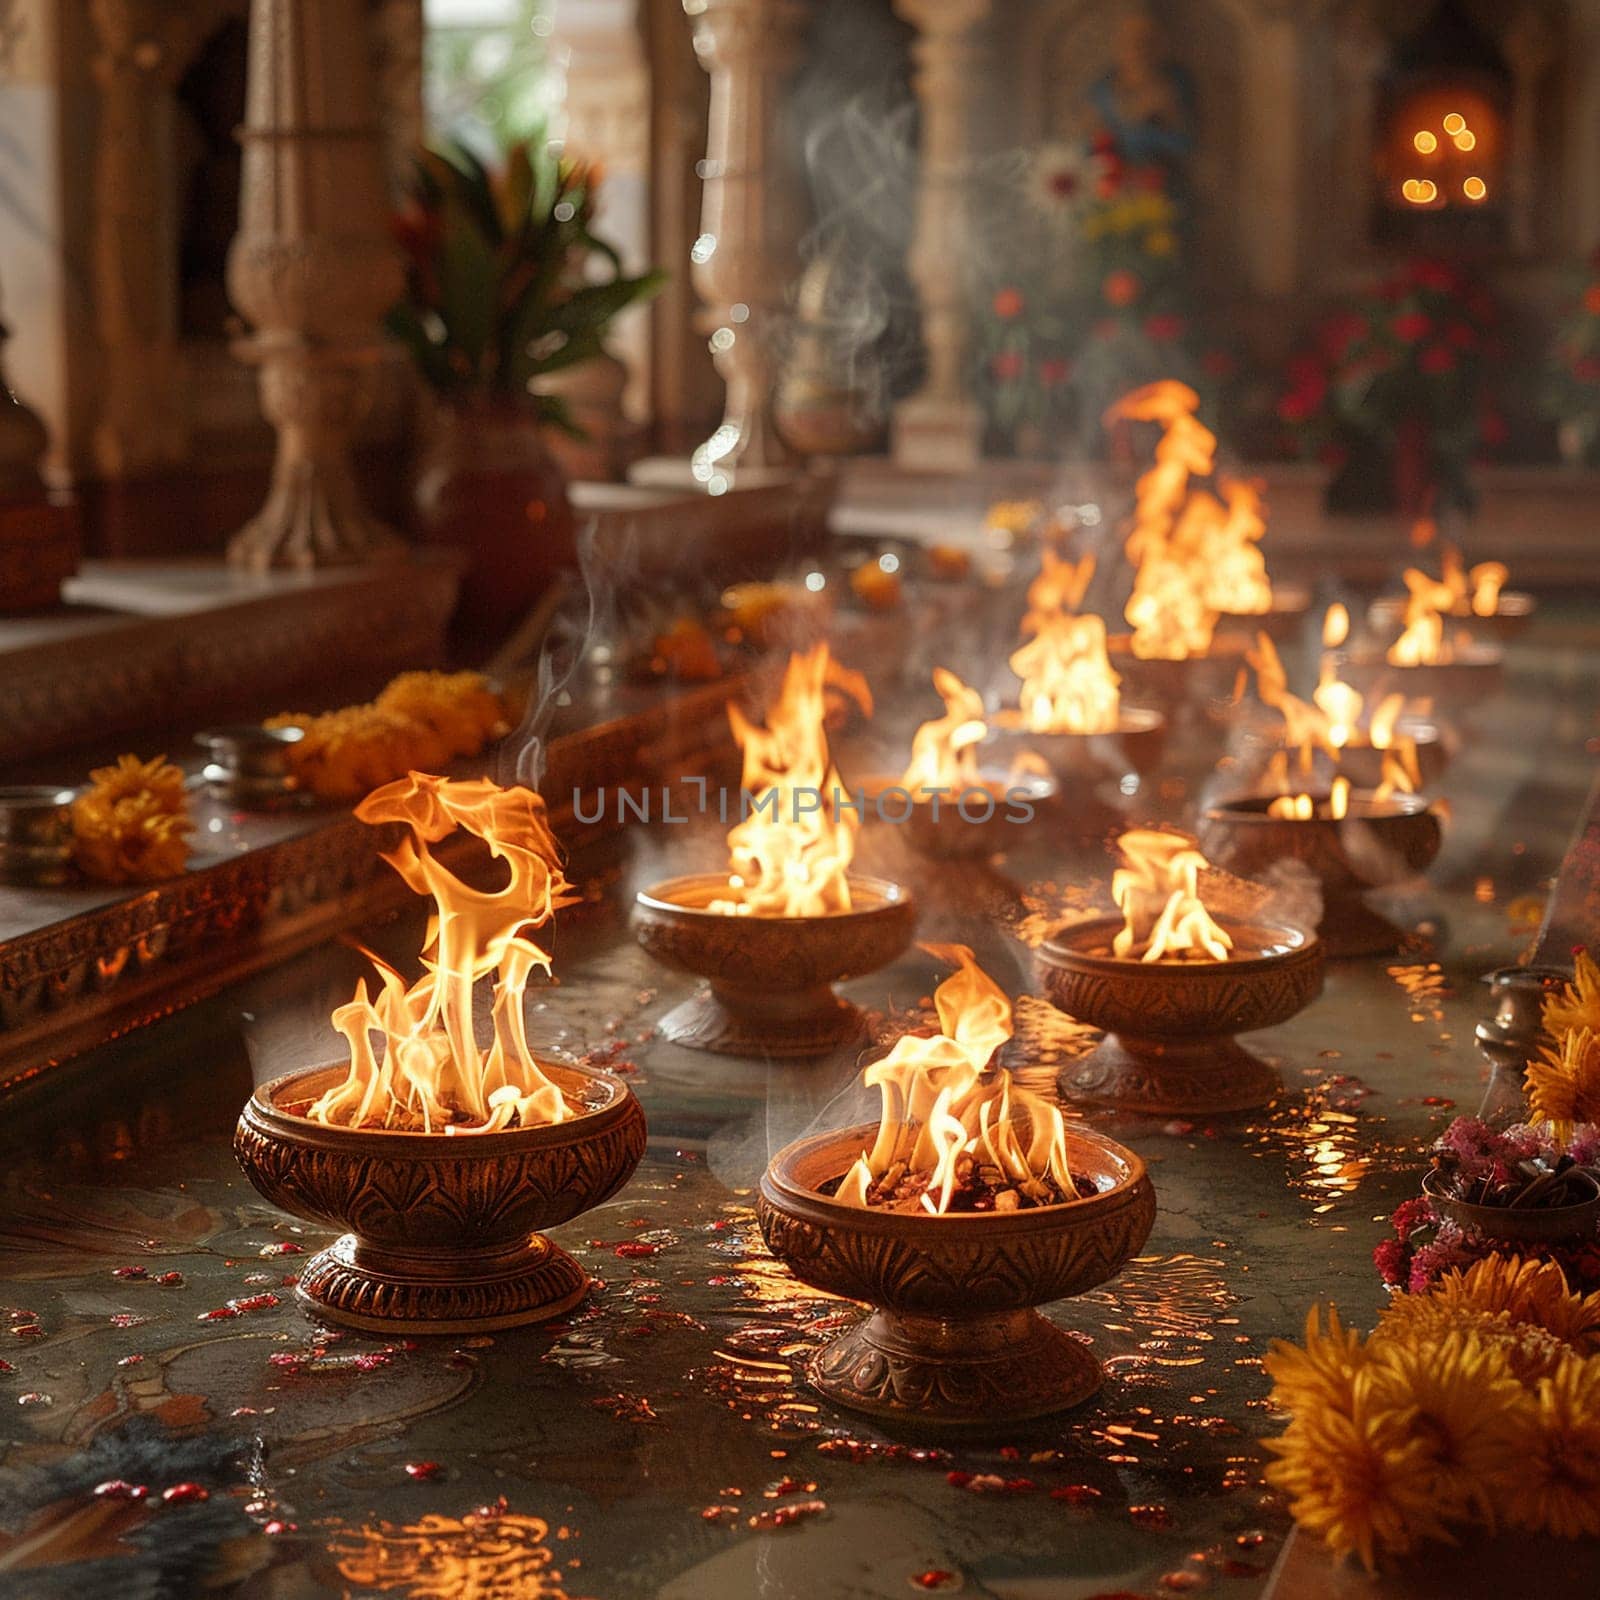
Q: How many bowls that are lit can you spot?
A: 12